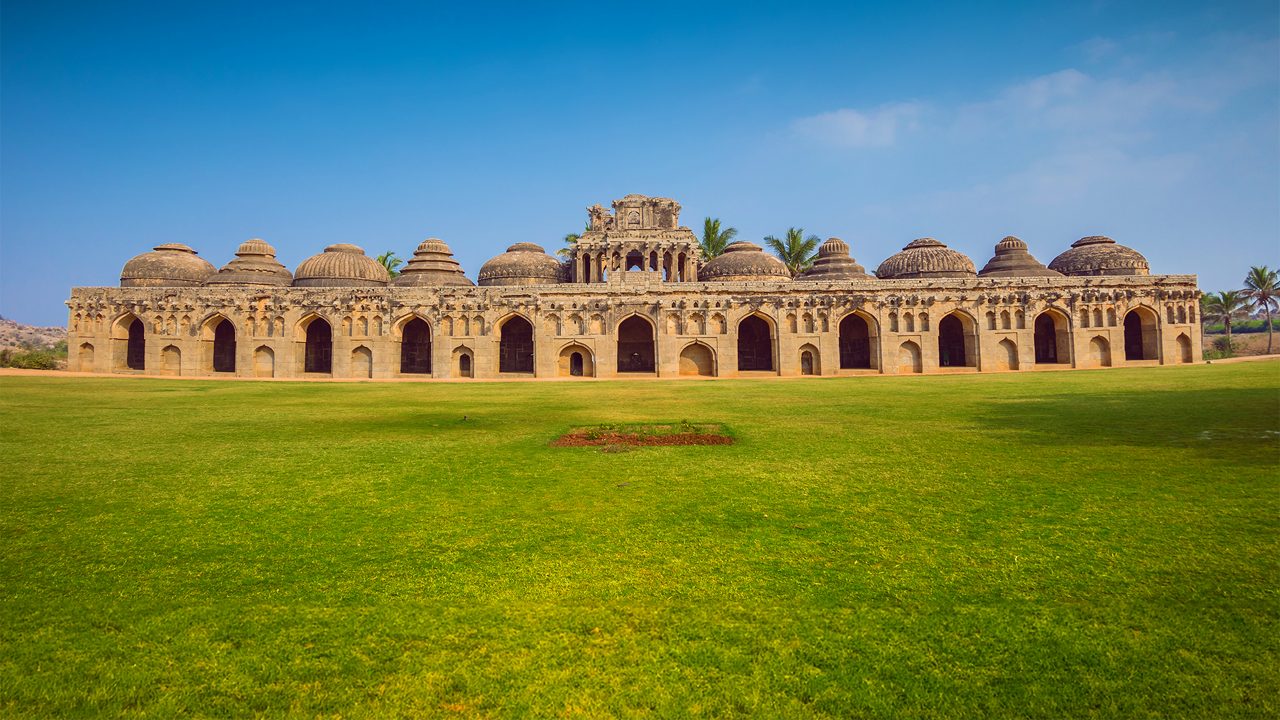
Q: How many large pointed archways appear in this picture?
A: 11